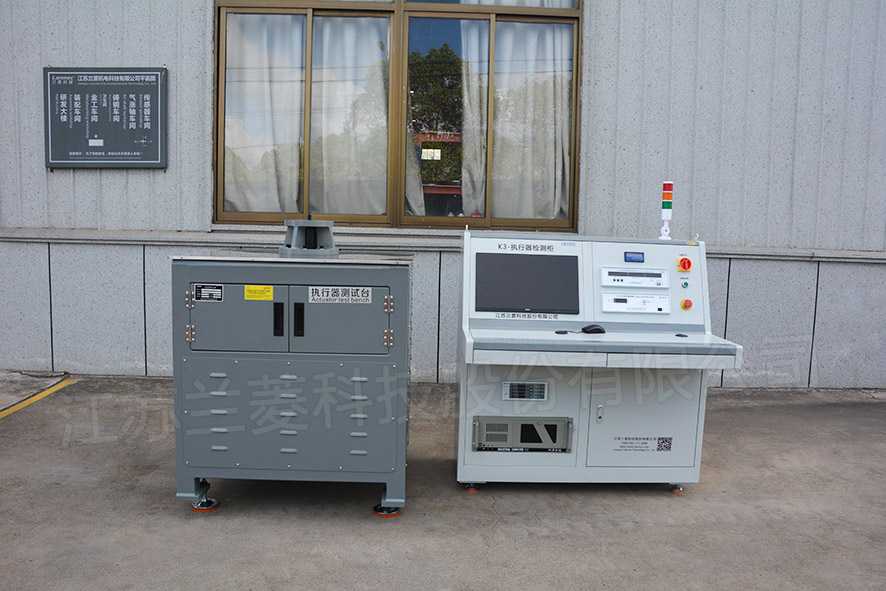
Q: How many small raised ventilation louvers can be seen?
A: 15